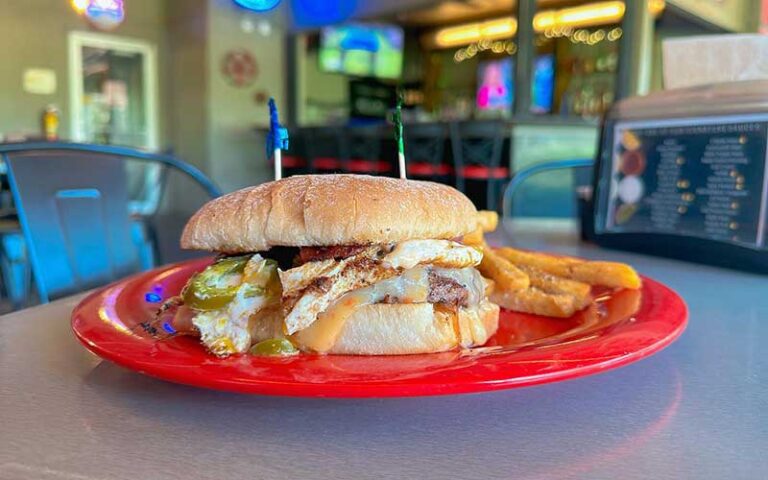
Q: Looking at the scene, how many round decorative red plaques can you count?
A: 1